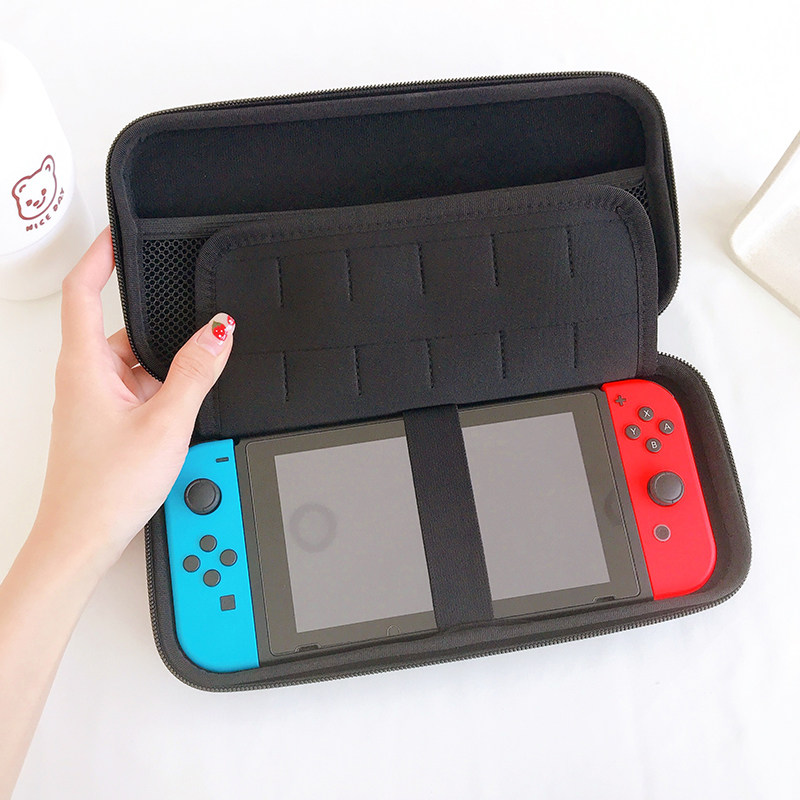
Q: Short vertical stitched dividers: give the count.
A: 10